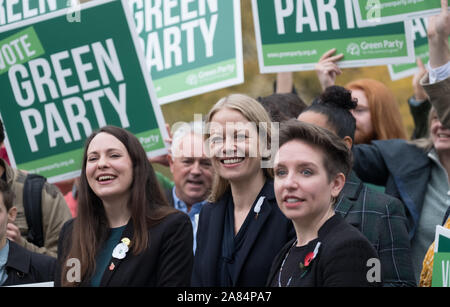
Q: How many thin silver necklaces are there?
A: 1